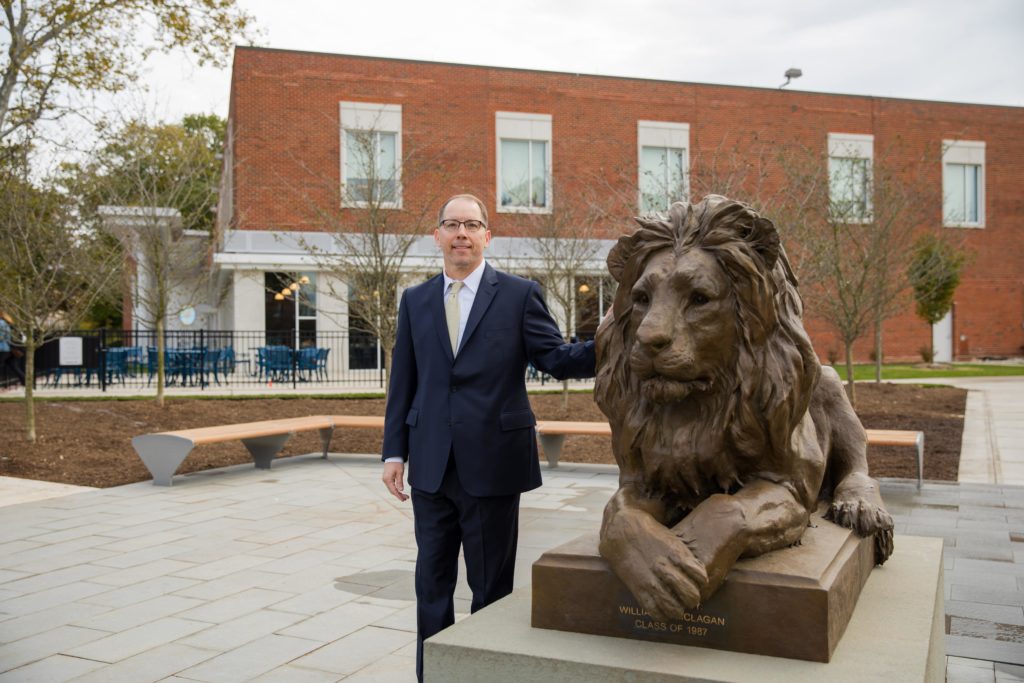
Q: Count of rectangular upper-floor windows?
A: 5